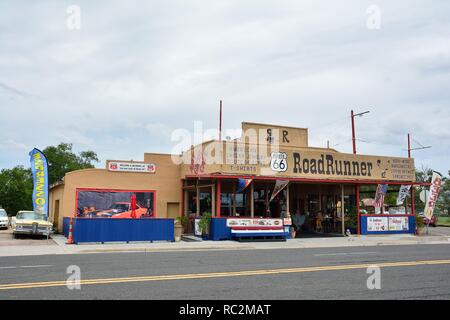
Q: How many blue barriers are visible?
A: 3